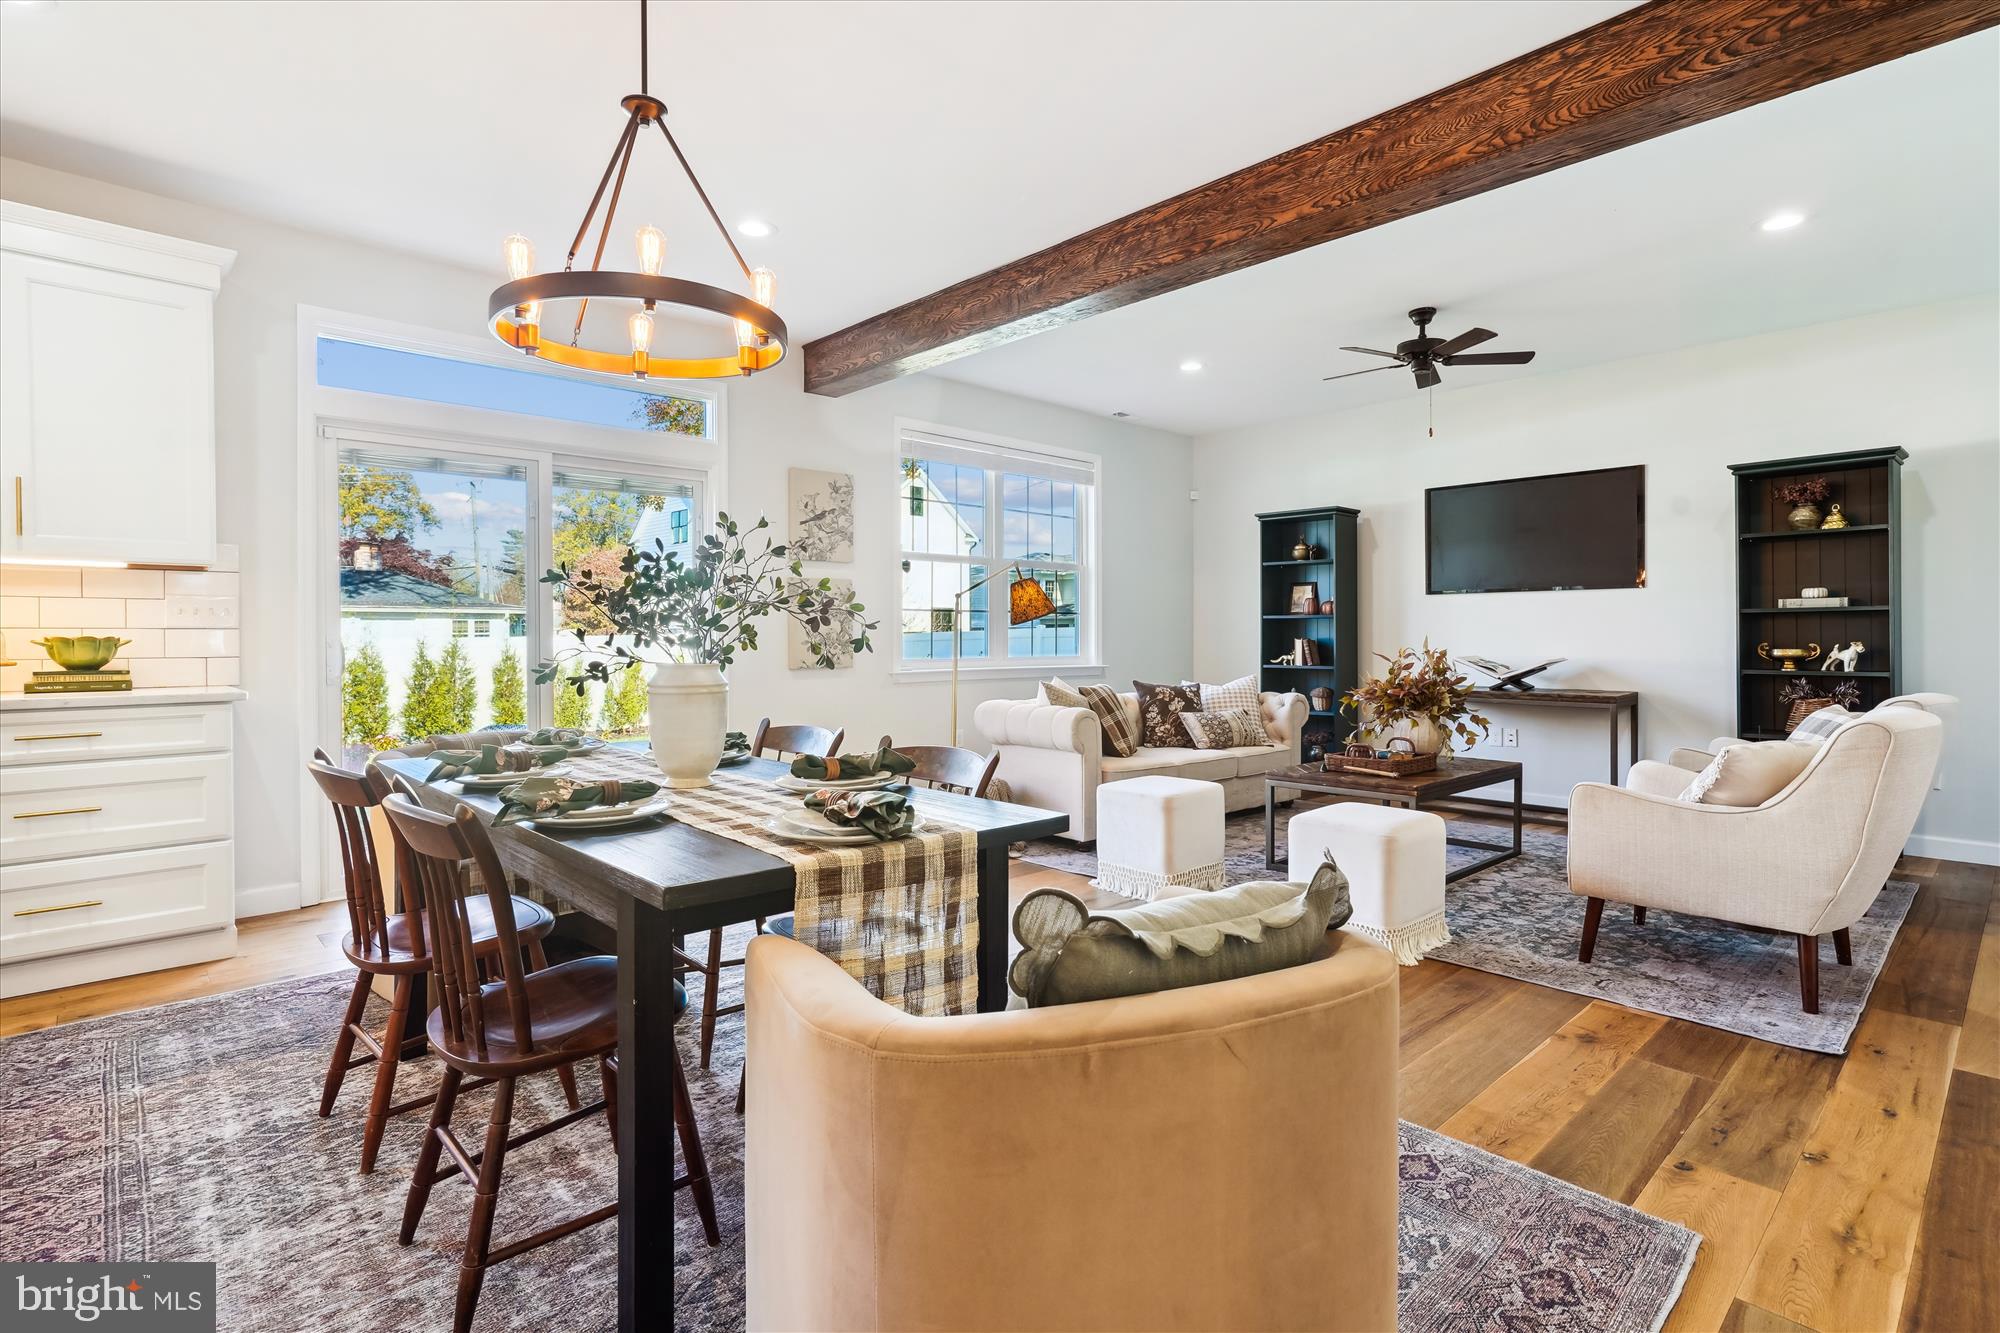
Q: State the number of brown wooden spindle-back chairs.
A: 4